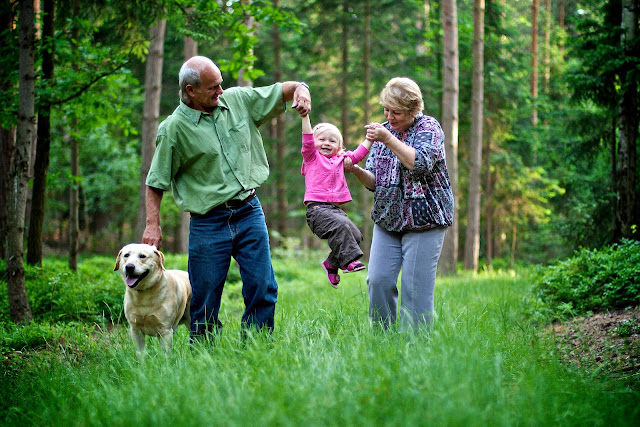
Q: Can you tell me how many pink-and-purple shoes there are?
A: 2